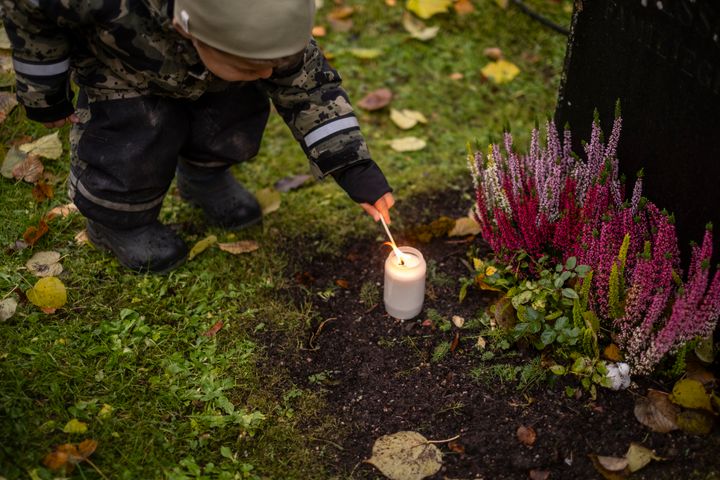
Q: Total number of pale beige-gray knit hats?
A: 1